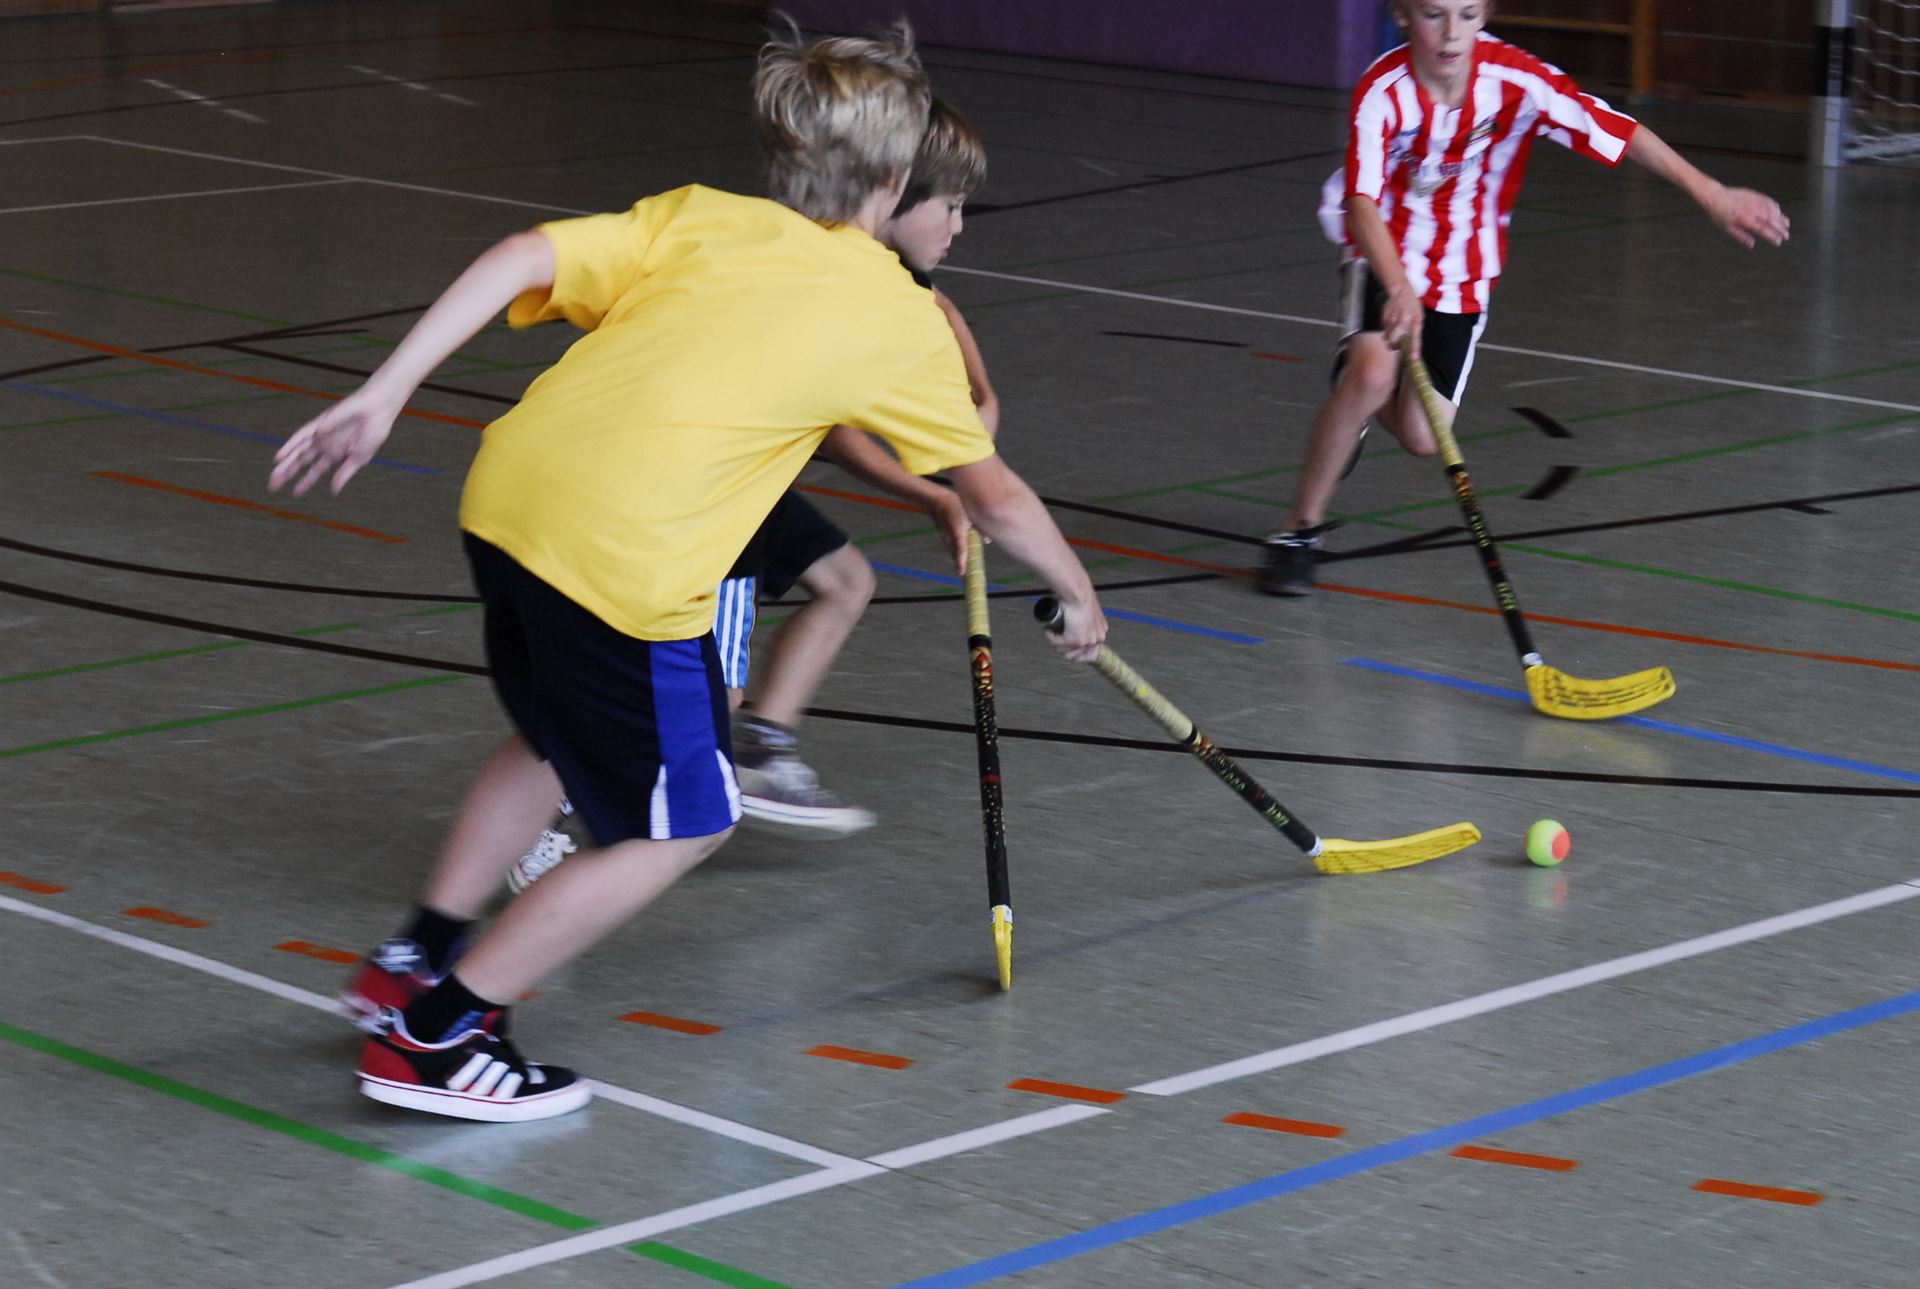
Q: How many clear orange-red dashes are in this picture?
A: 9